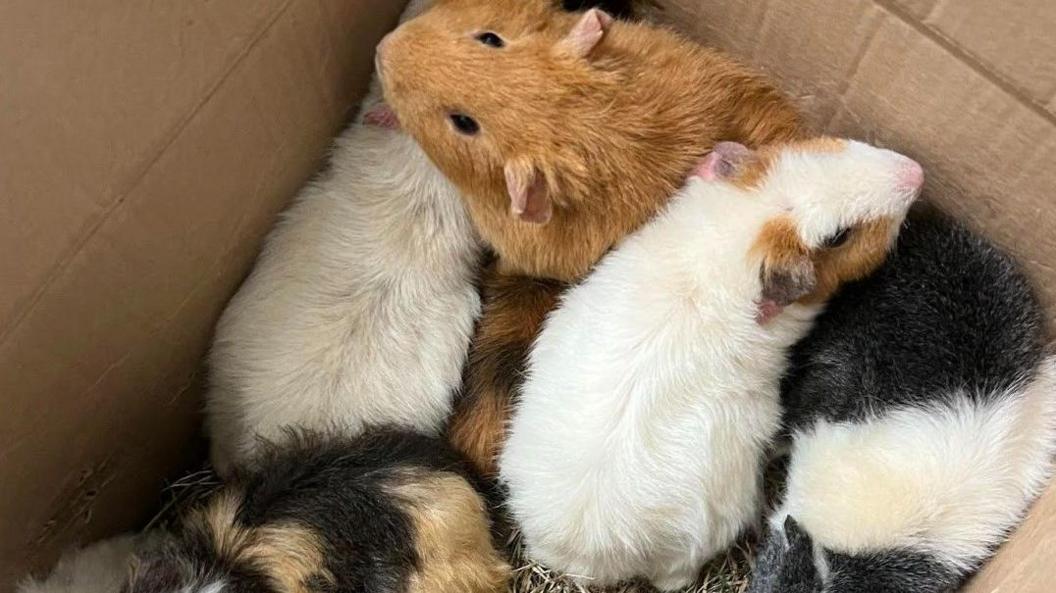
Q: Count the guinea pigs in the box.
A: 6